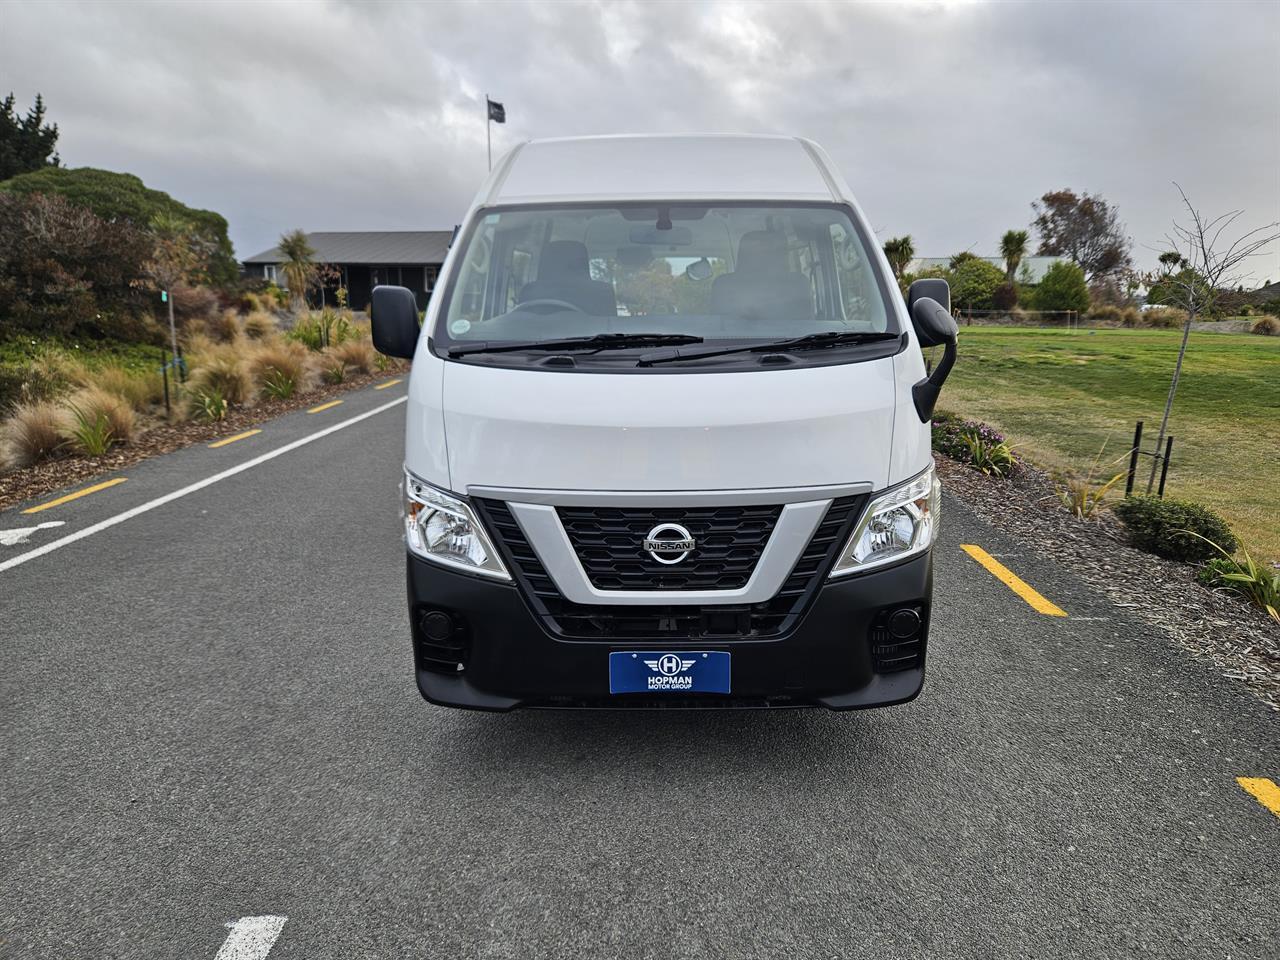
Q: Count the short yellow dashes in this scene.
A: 6